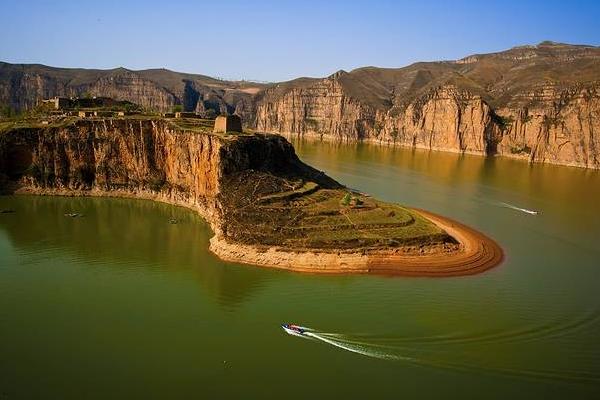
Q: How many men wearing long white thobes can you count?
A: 0